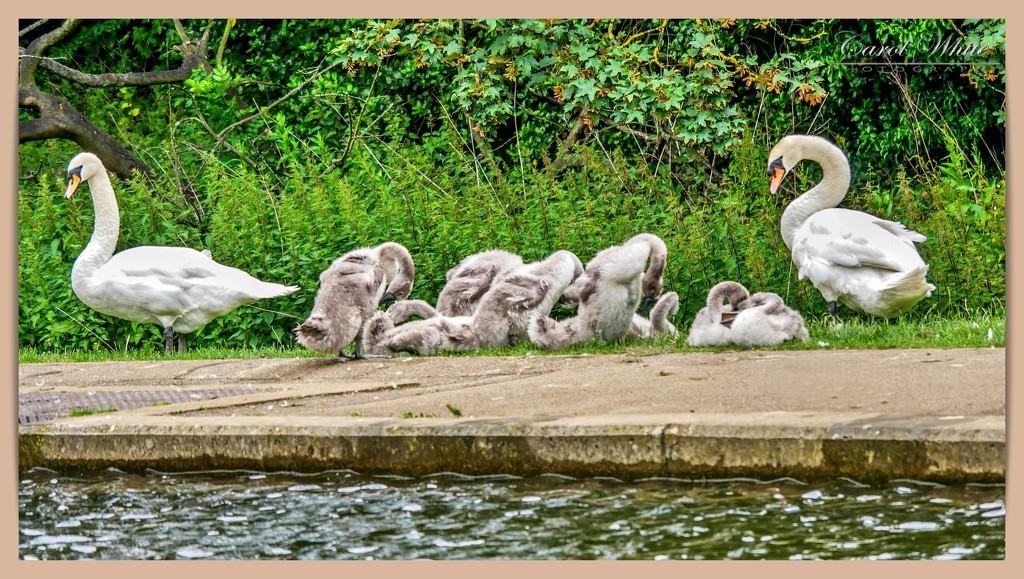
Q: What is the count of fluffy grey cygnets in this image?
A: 8